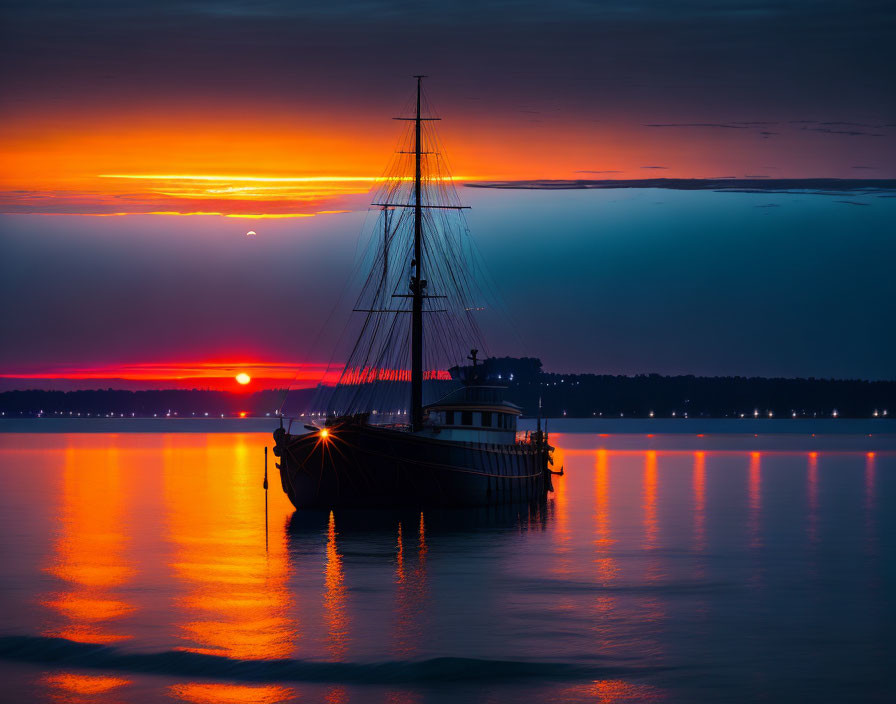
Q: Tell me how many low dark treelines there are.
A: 1